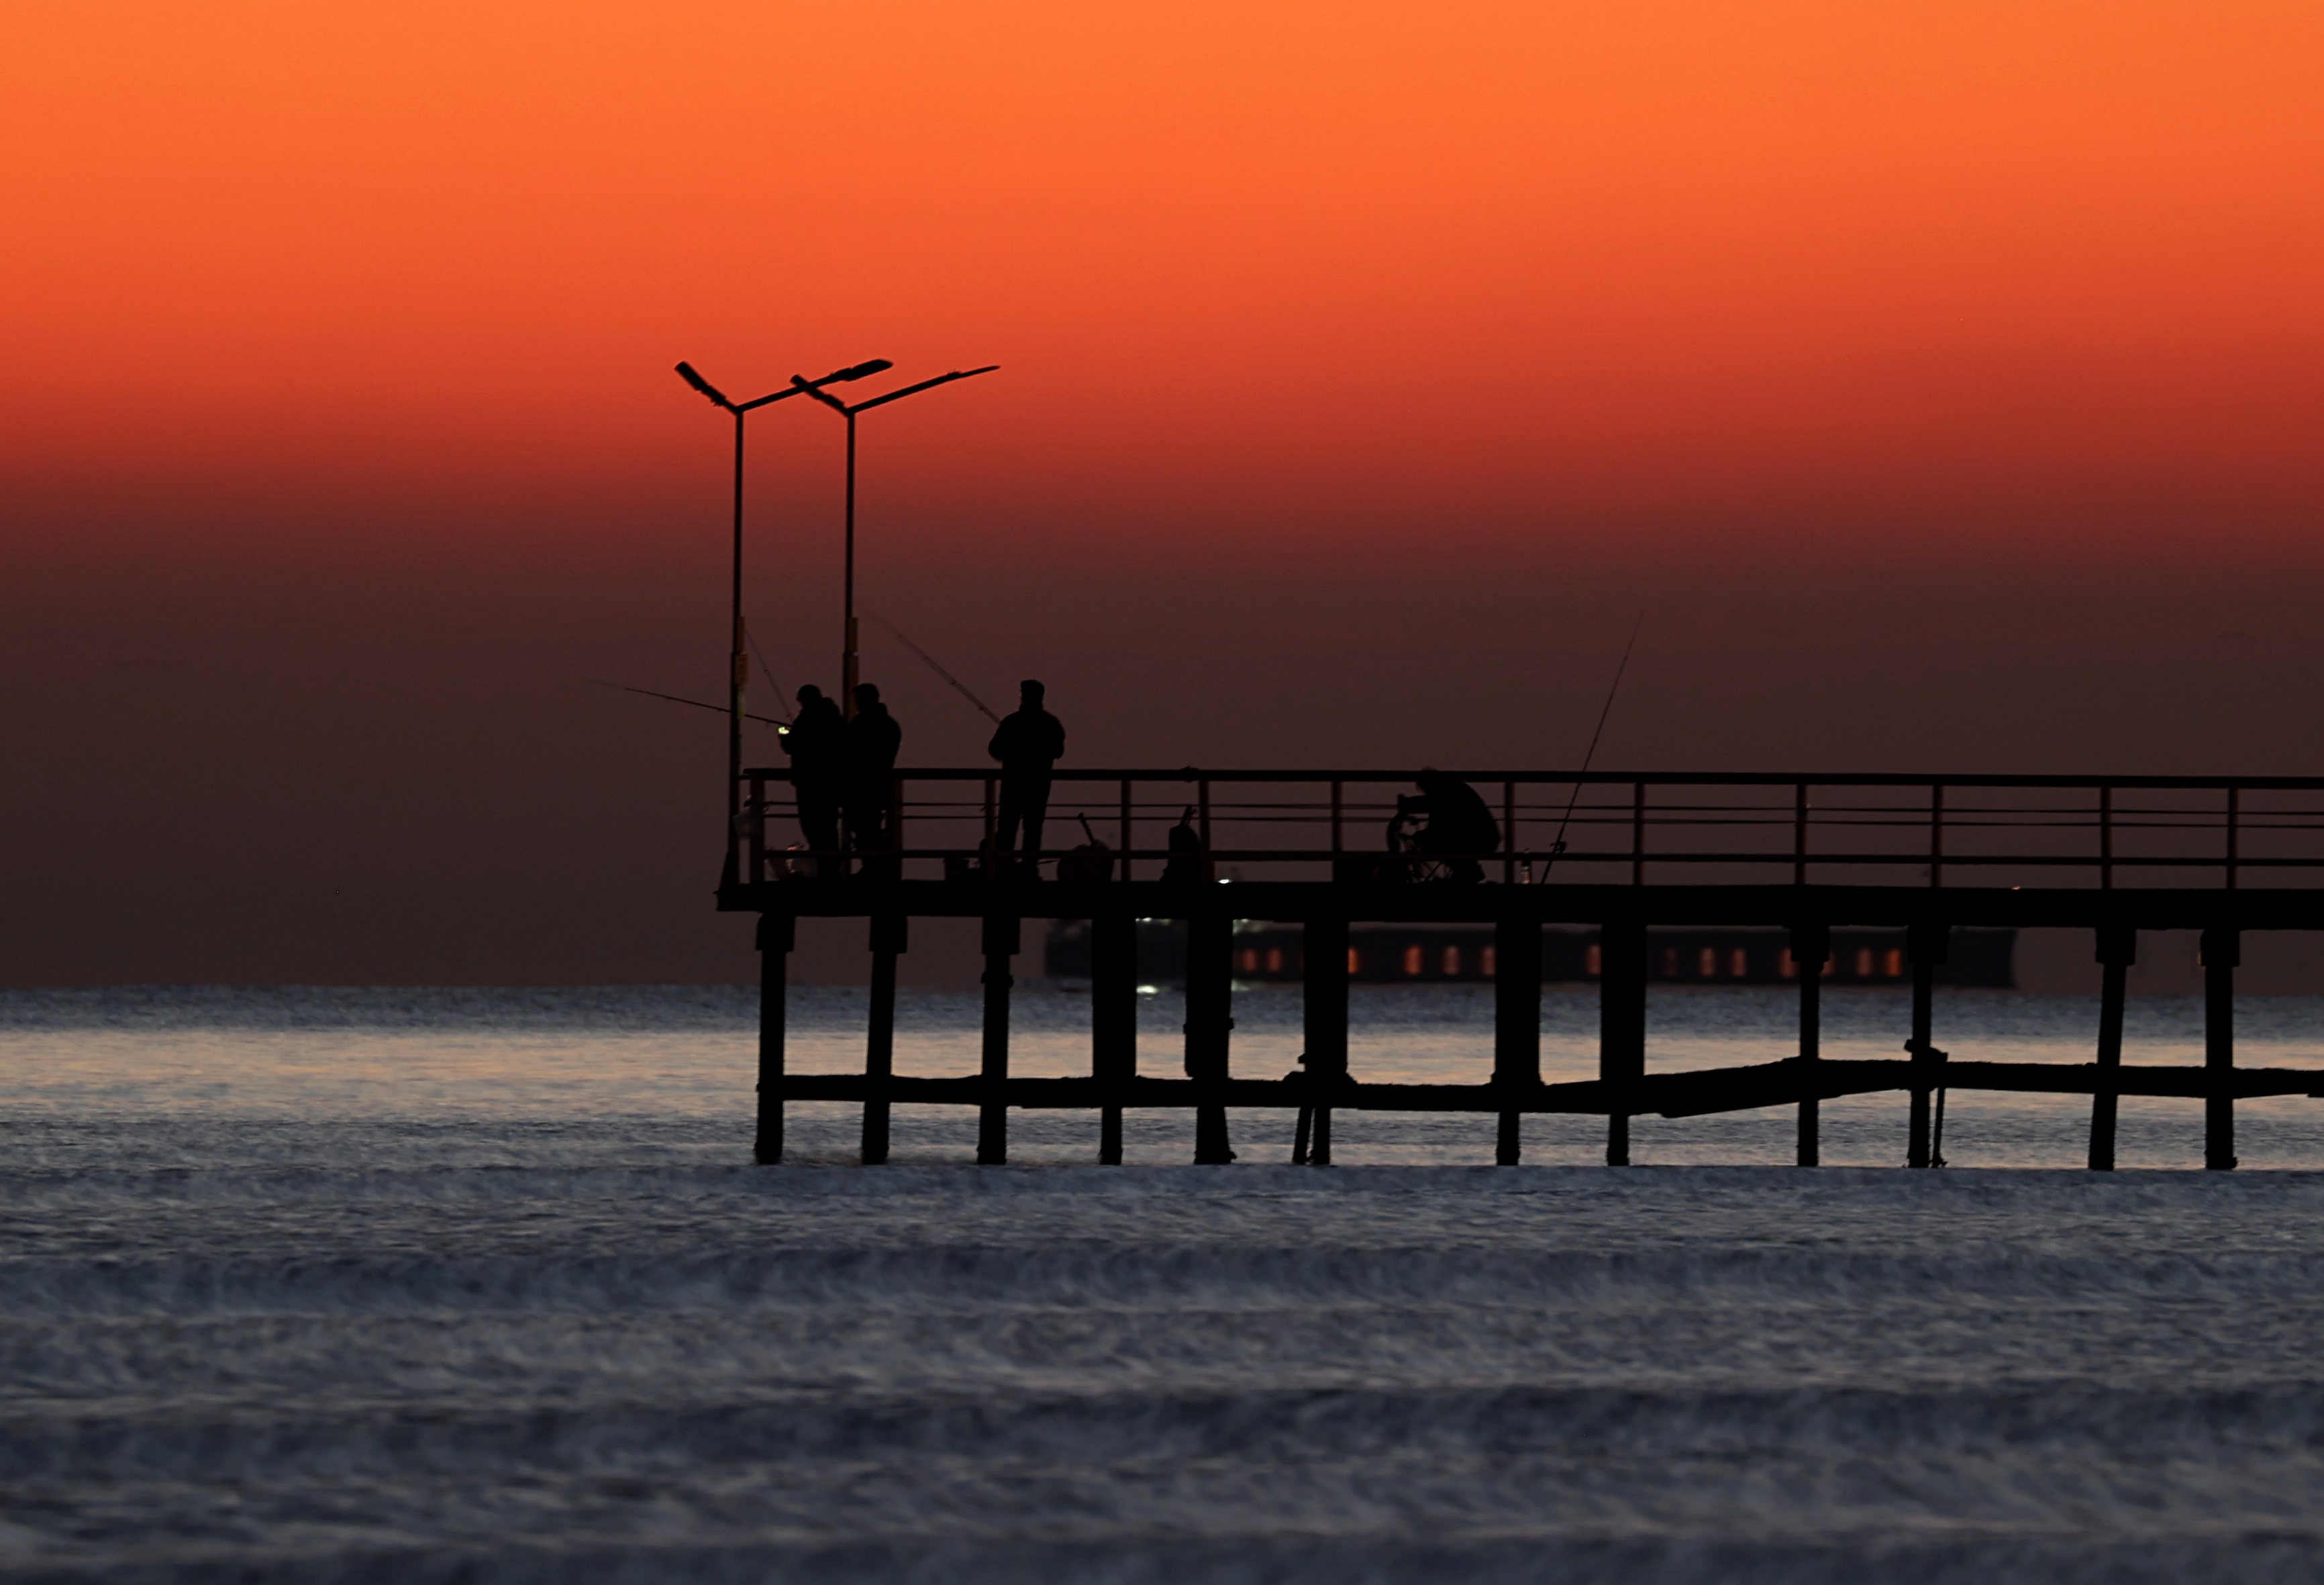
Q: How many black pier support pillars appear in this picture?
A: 12